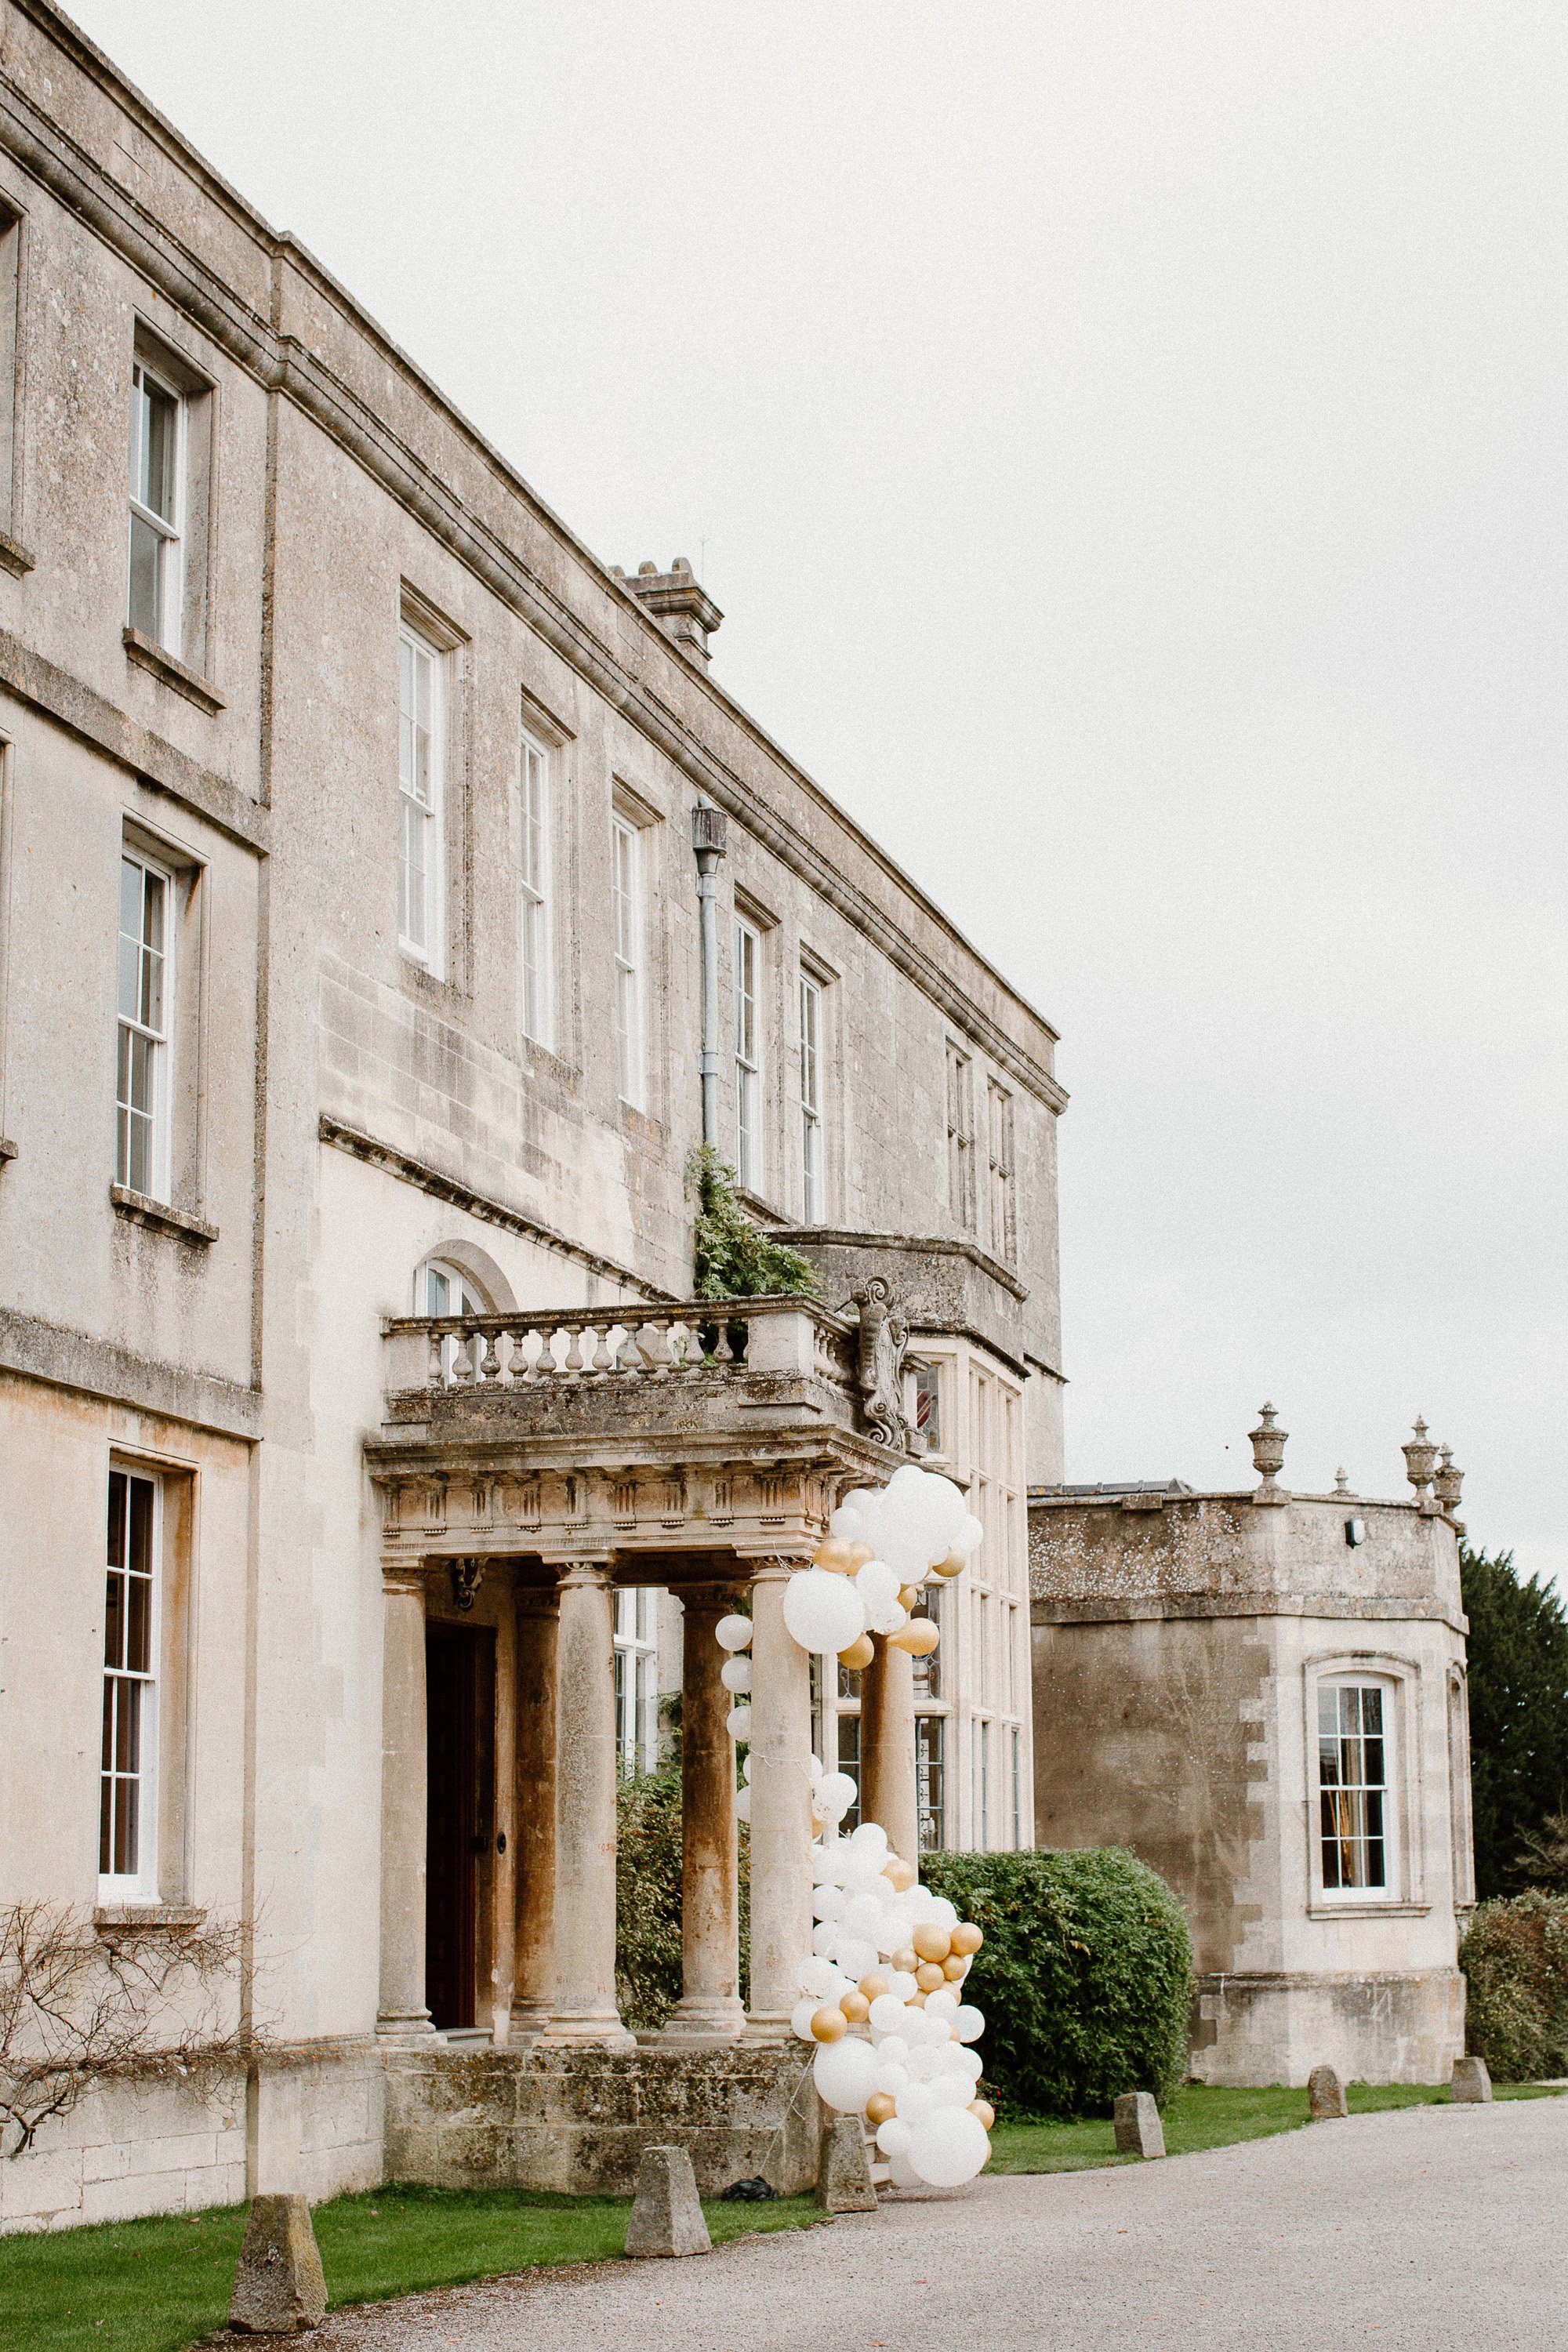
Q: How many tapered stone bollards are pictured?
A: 6